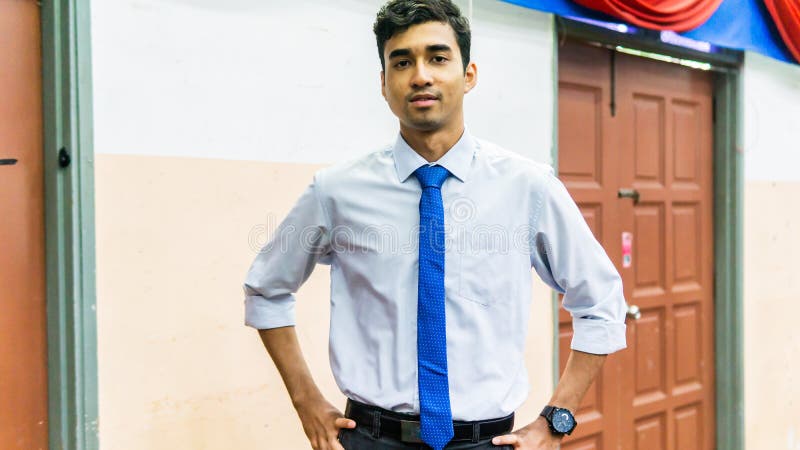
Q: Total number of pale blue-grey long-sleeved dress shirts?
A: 1